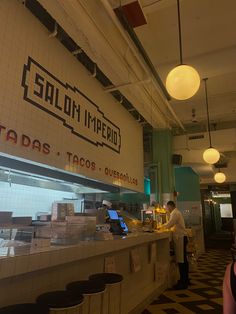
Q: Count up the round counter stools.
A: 4